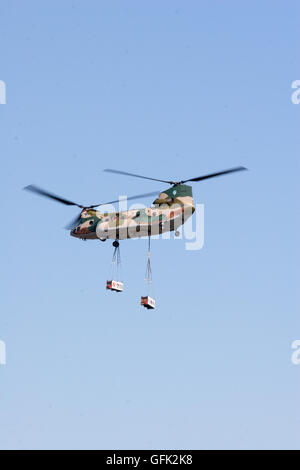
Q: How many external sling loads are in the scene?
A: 2